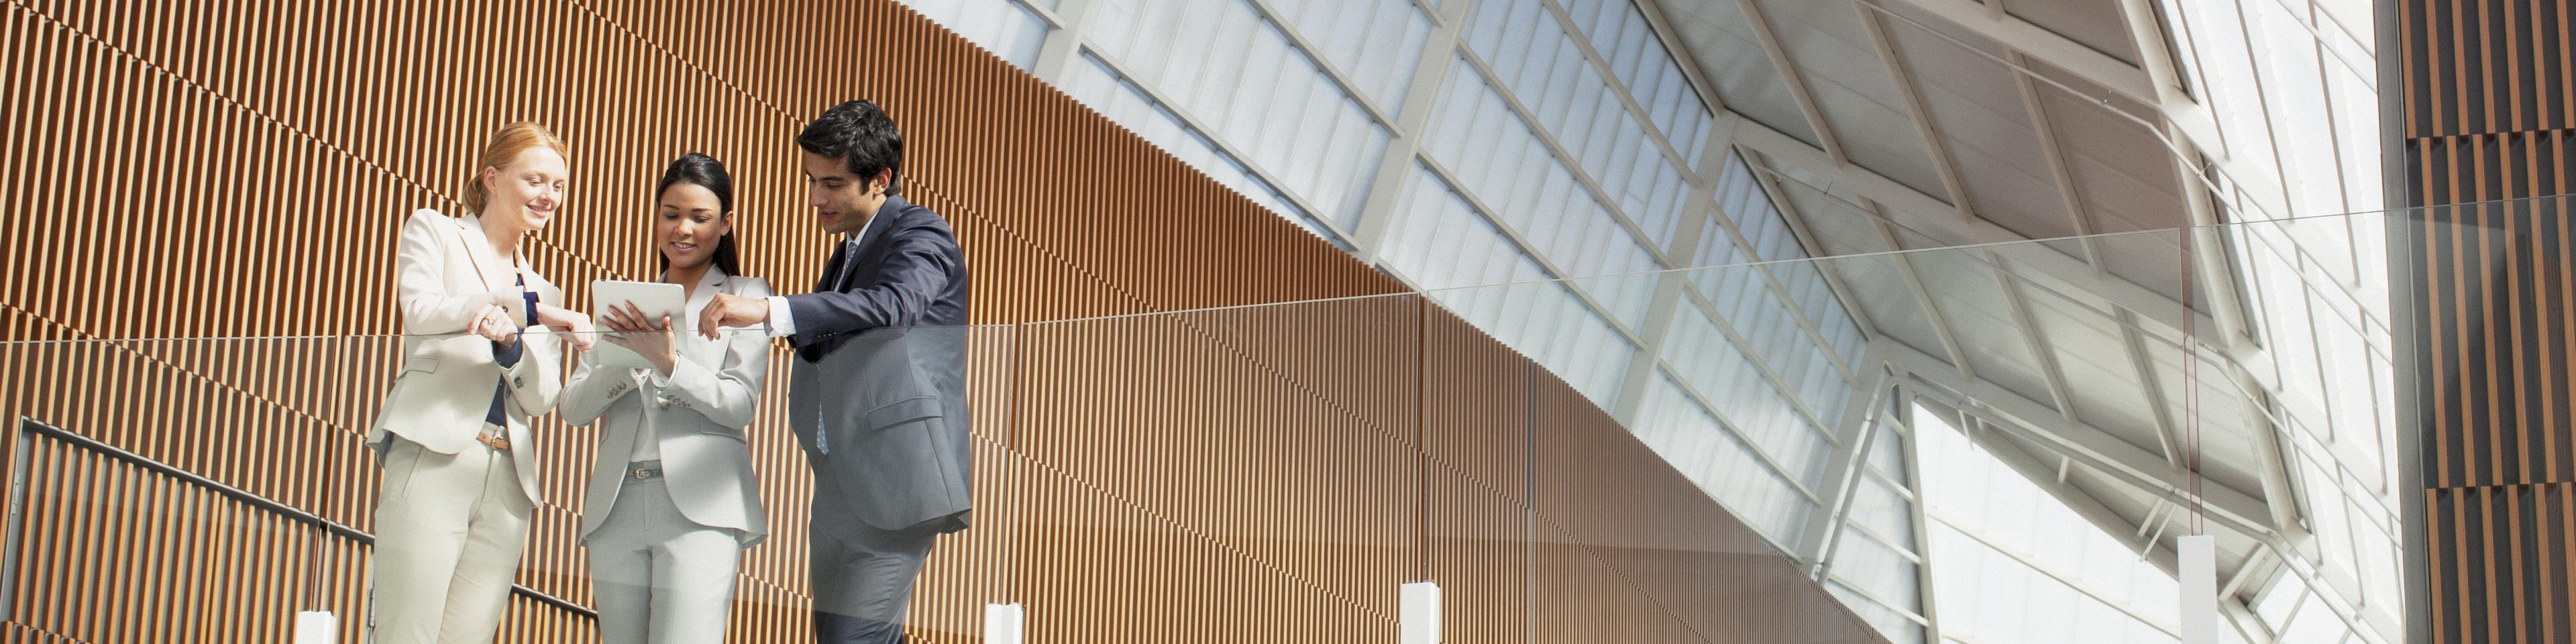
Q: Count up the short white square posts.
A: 4